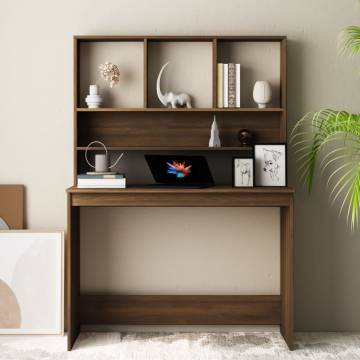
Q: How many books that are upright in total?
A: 4